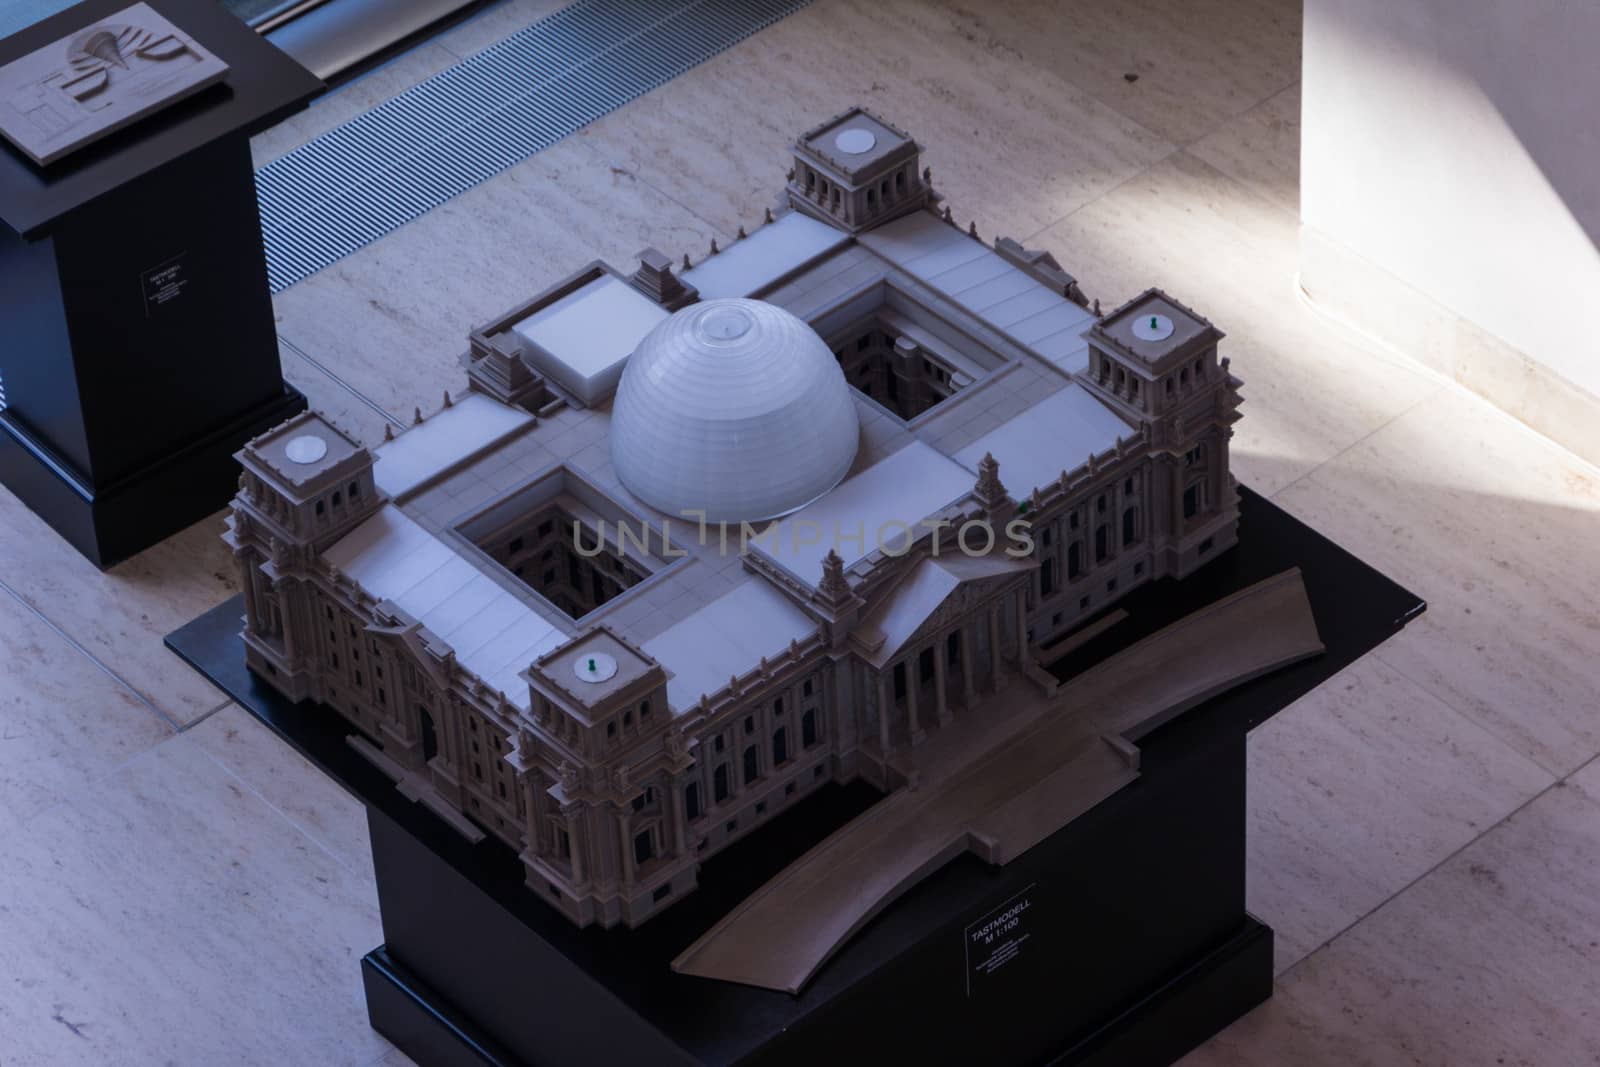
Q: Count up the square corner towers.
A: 4